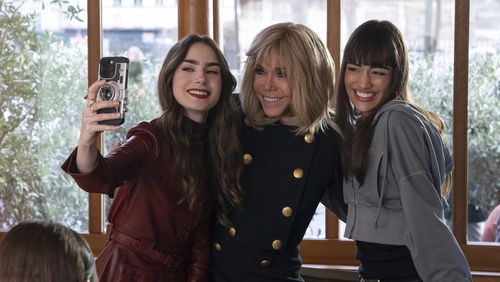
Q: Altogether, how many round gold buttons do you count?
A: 8